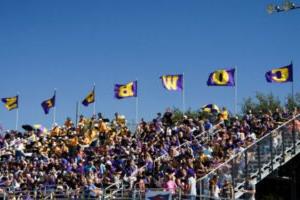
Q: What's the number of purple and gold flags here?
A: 7